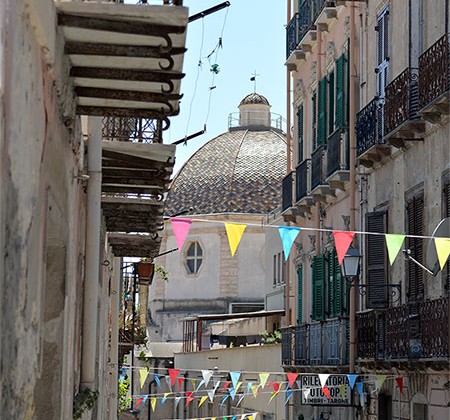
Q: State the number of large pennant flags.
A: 6